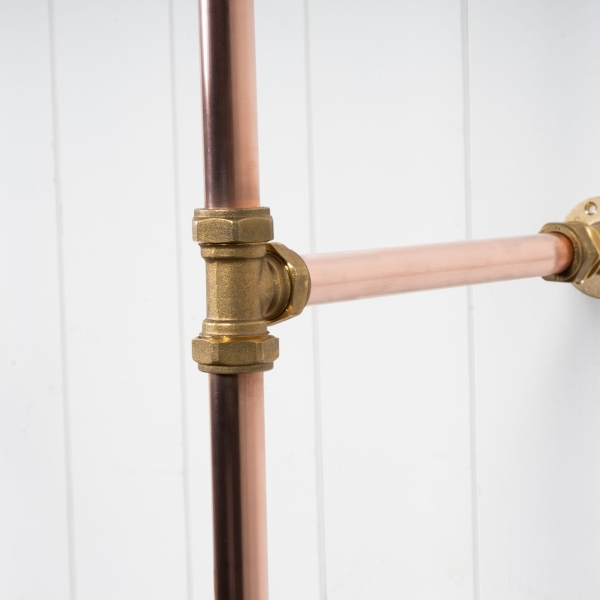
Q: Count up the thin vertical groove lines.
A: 4